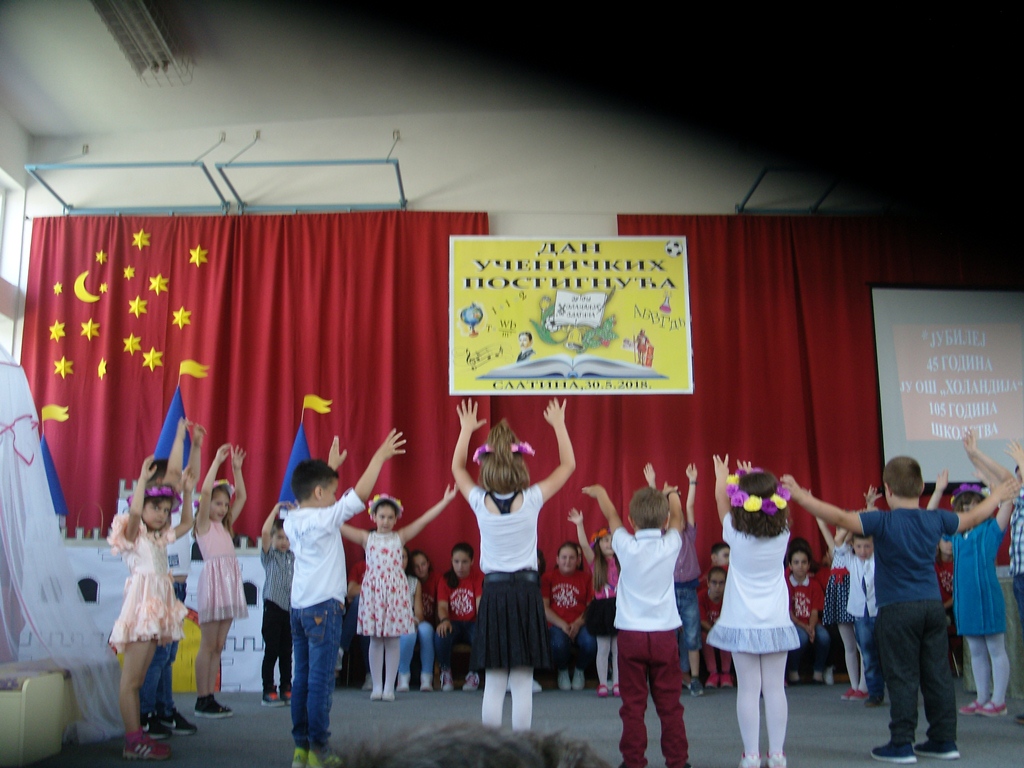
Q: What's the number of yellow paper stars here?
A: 15